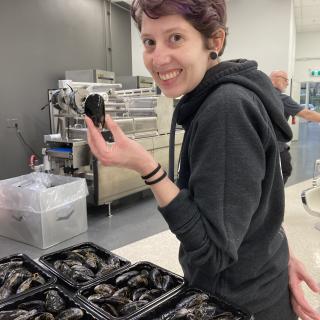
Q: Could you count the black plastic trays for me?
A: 5